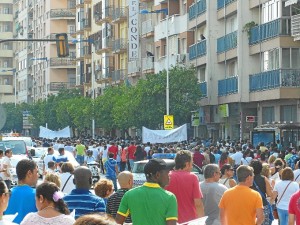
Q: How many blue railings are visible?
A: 8